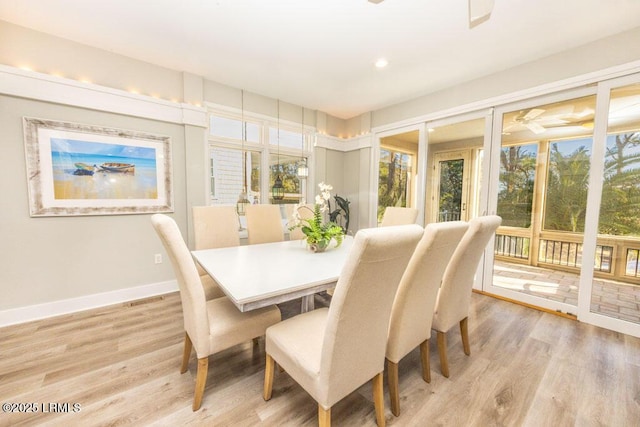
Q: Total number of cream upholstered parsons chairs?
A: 8